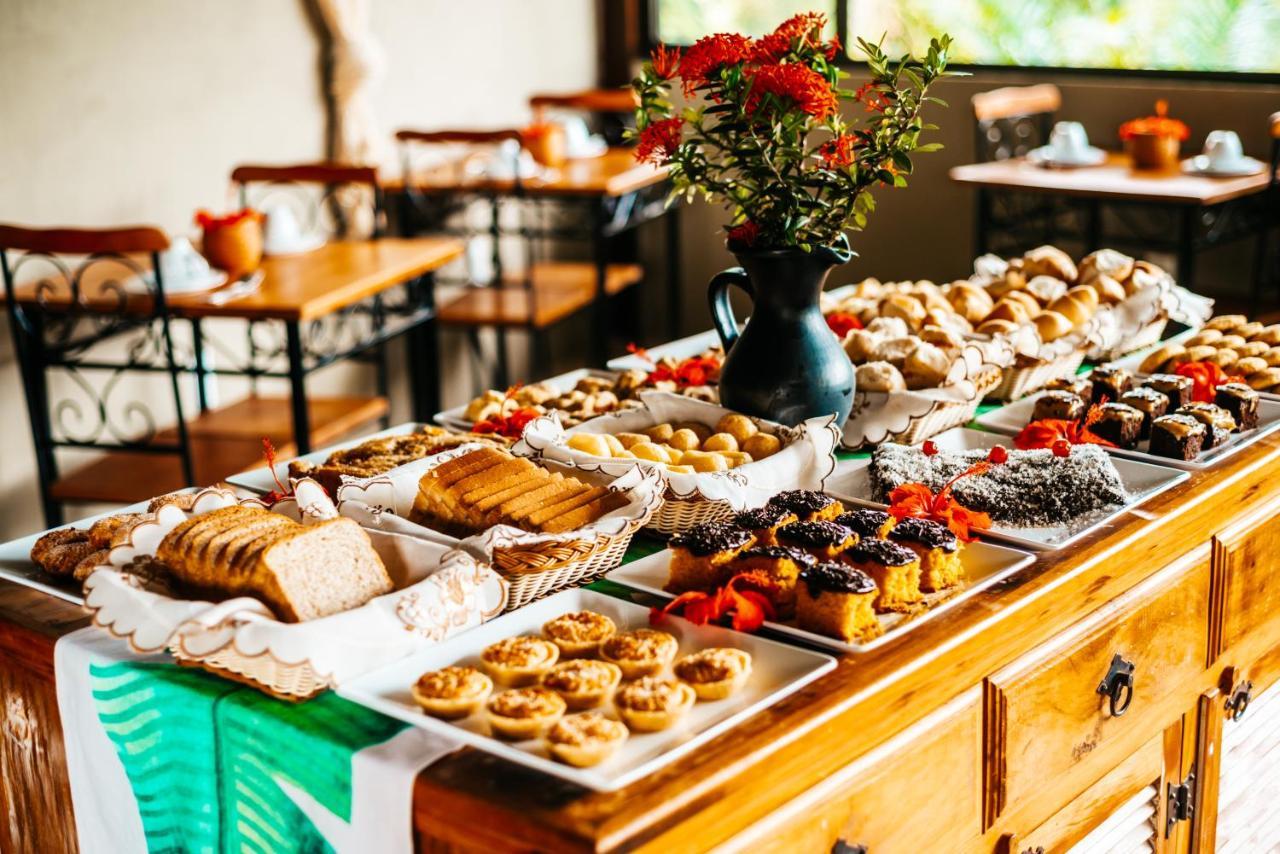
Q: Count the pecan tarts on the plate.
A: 9